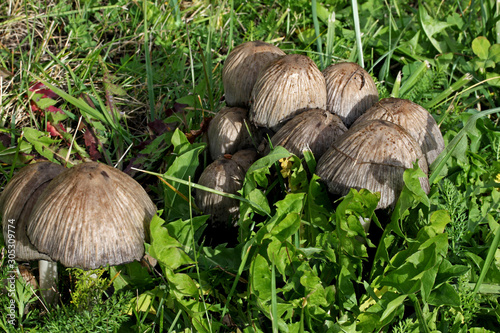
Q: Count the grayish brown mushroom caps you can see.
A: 11